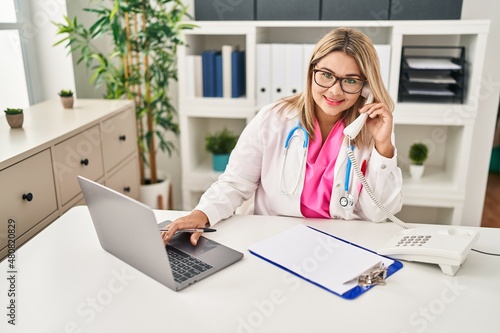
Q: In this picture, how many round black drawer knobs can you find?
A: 4